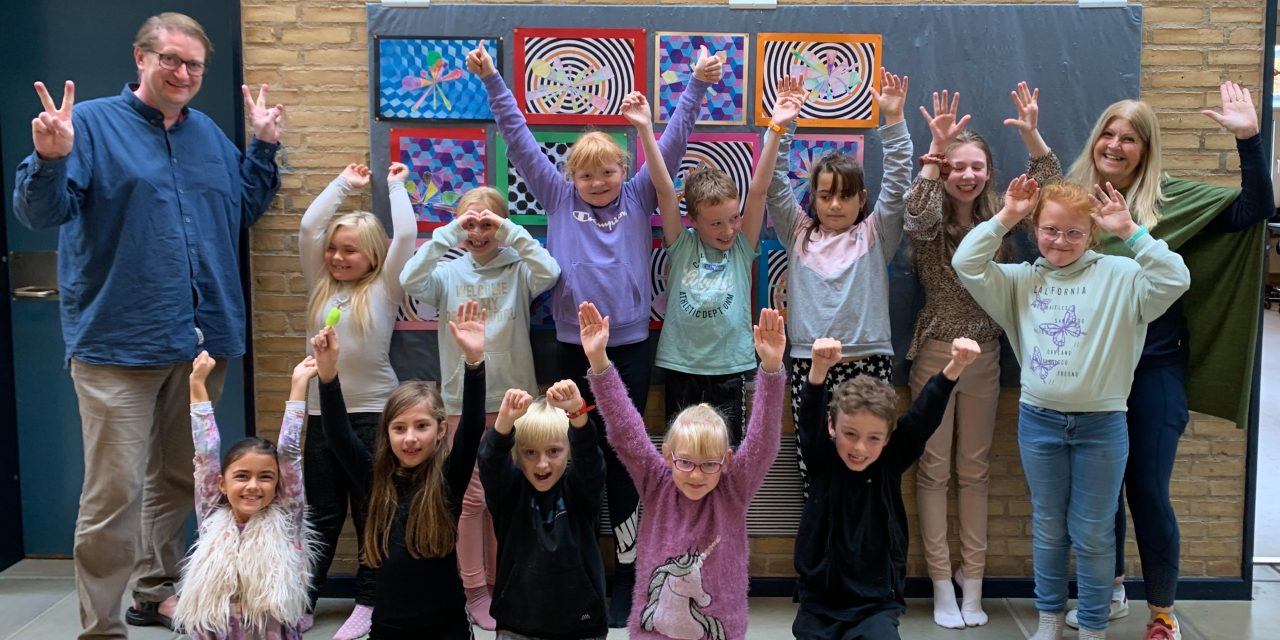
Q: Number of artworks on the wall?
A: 12